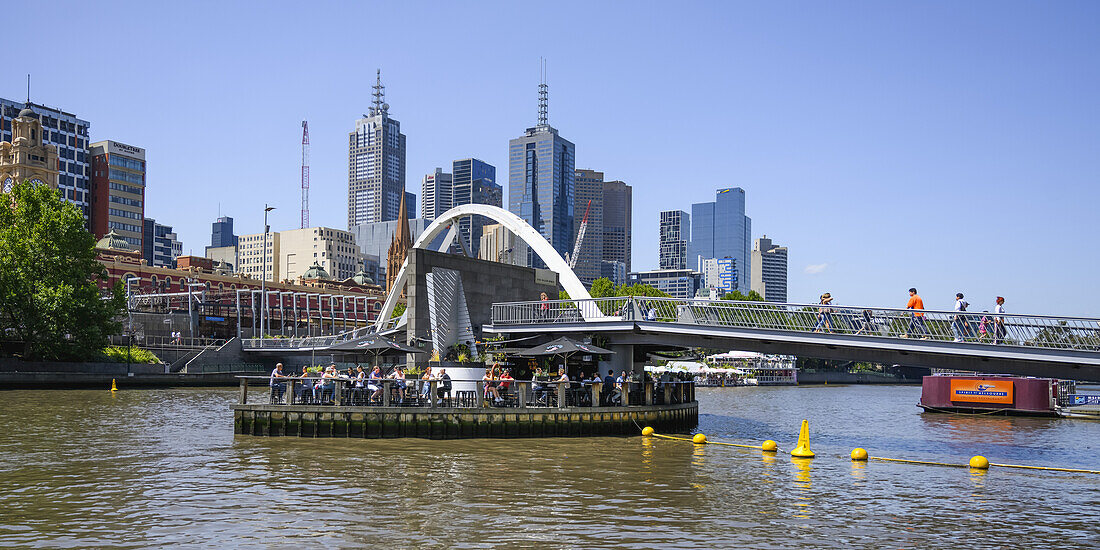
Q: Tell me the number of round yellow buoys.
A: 5